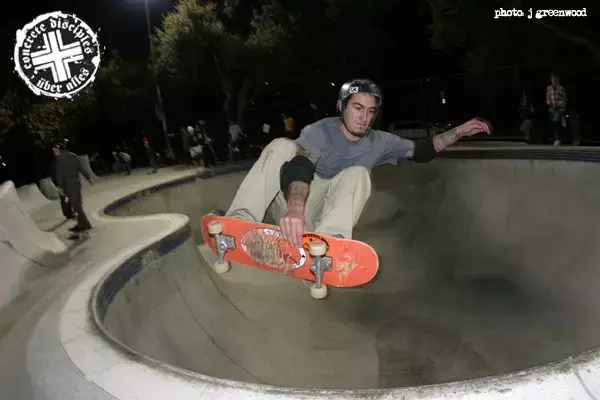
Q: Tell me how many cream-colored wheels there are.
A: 4